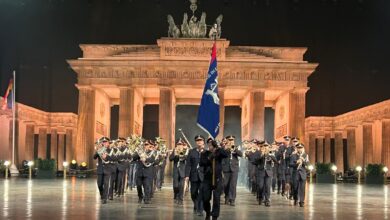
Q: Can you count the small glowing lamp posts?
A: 7